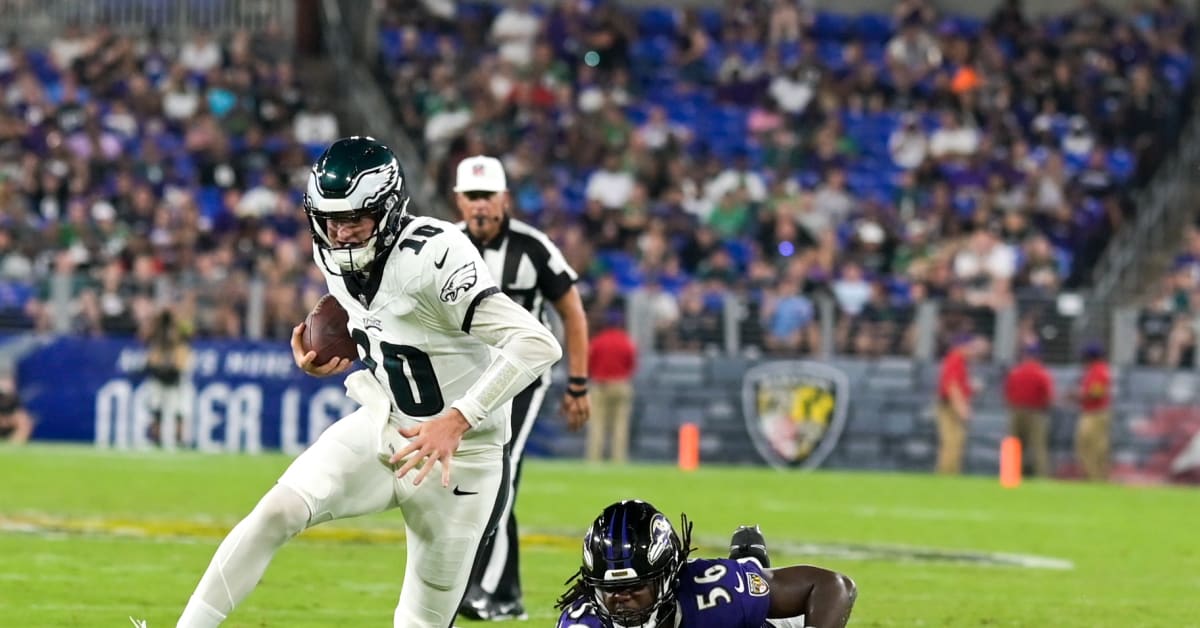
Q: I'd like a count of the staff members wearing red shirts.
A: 4